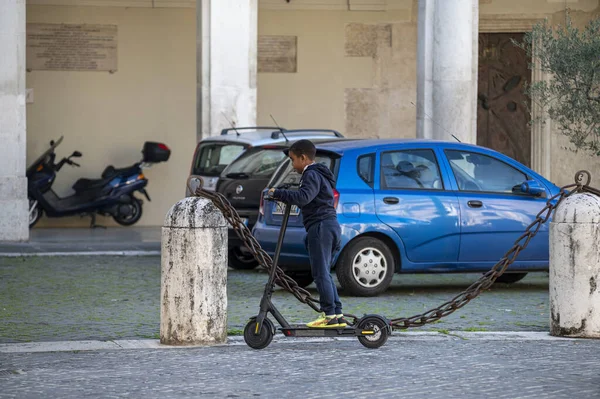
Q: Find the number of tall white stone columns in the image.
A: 3